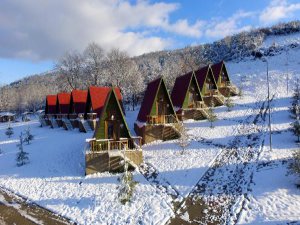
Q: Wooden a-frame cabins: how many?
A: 9